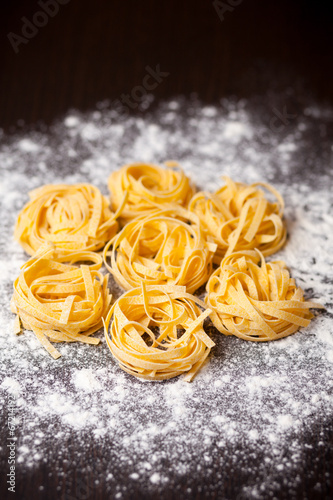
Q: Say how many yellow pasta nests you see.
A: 7